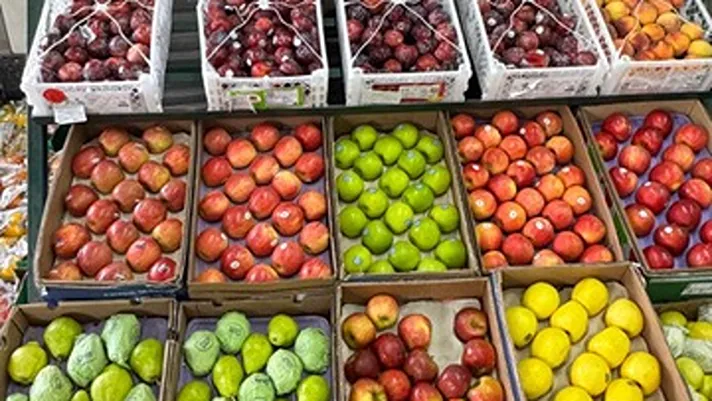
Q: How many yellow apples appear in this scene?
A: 12